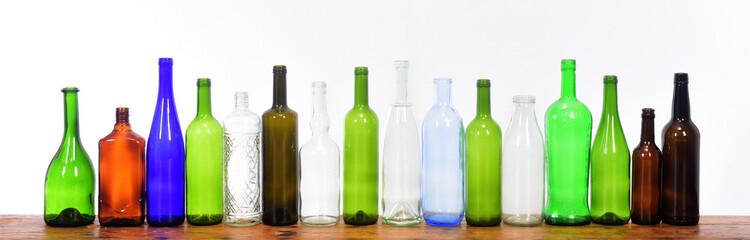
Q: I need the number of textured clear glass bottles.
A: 1